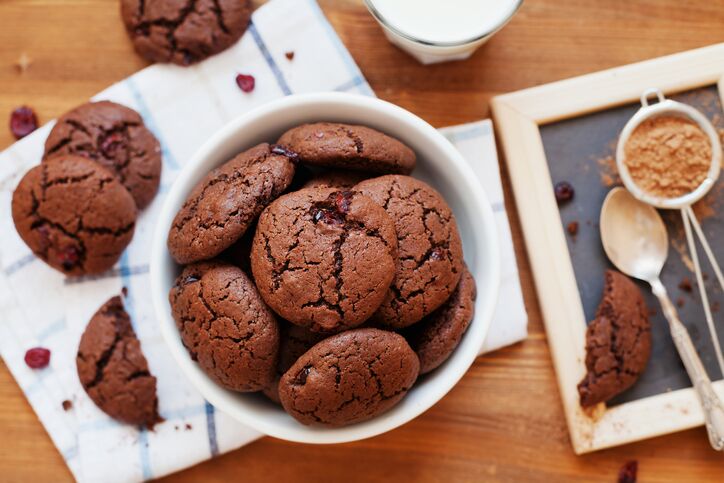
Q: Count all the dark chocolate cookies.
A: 14